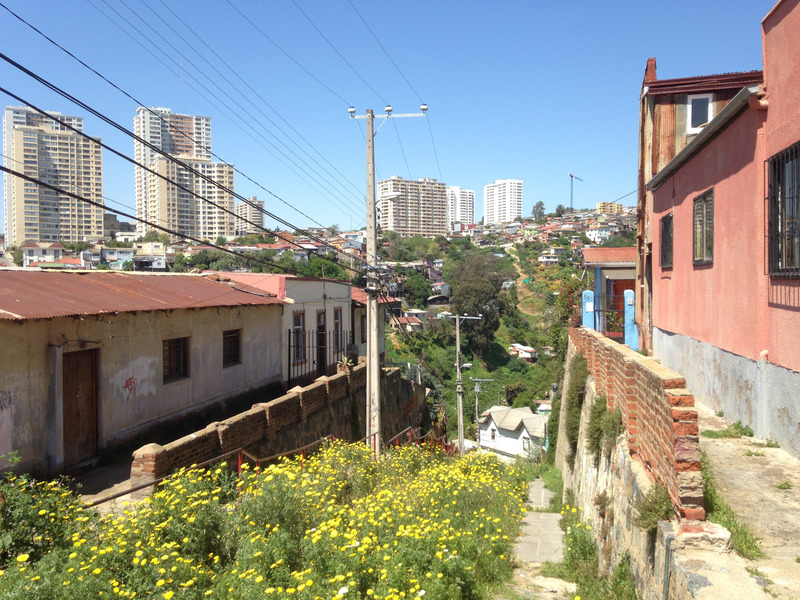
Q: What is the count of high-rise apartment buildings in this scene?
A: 8